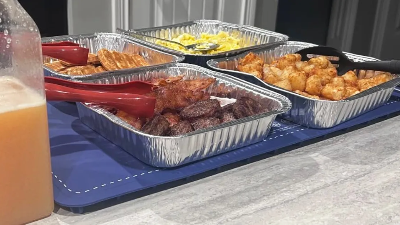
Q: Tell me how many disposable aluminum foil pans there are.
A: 4